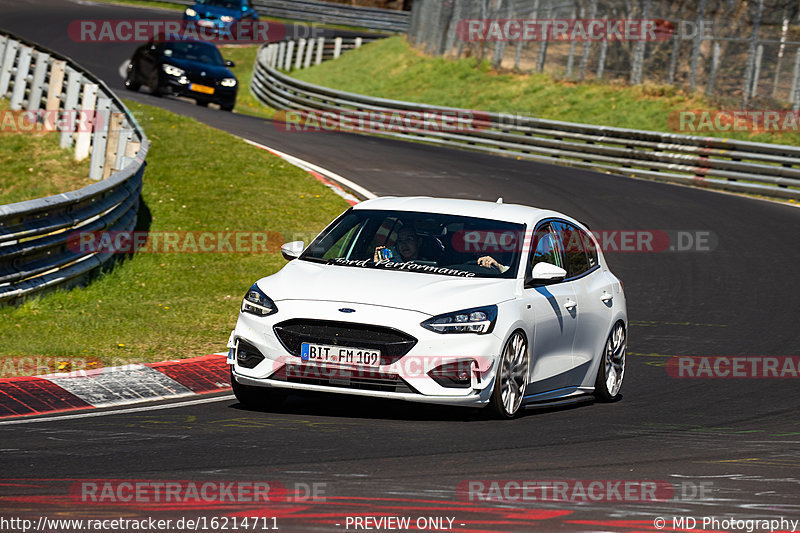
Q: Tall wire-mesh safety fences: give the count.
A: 1